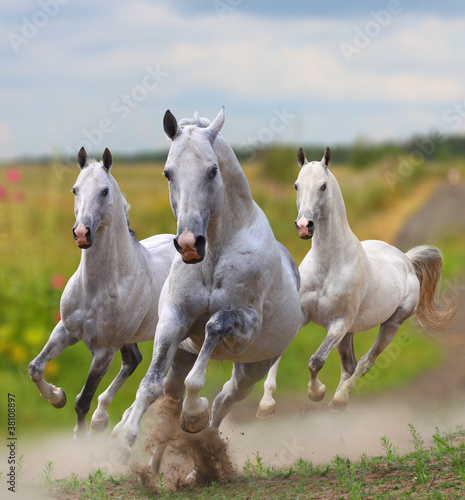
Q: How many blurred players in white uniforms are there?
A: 0